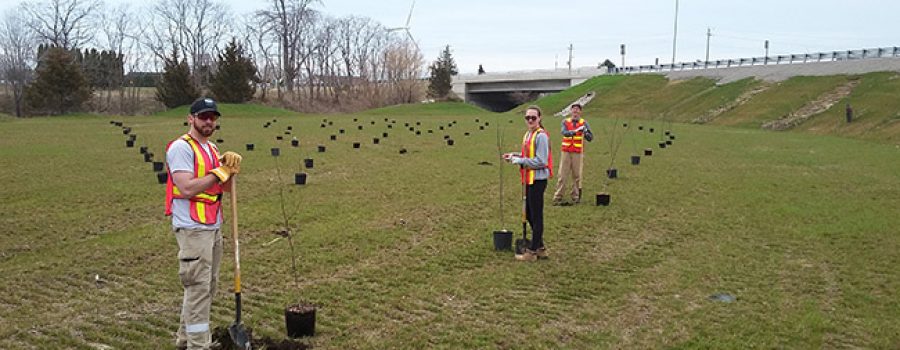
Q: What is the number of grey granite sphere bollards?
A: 0